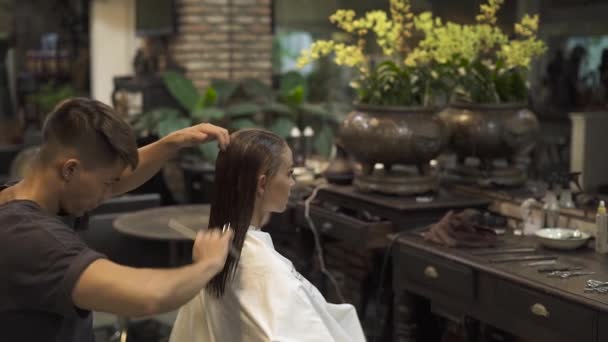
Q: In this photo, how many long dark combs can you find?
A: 2